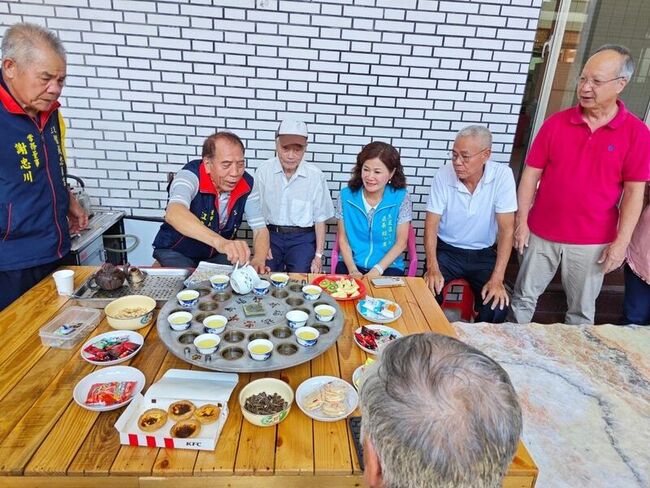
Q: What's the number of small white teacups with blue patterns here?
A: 12